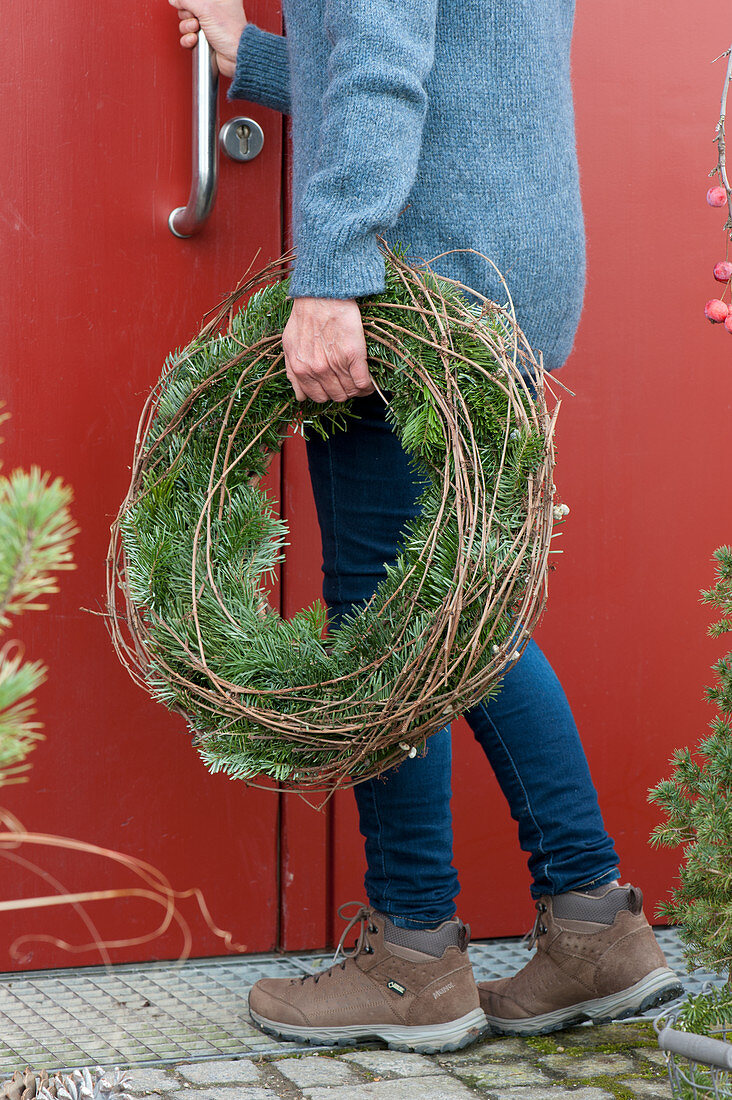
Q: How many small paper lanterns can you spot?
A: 0